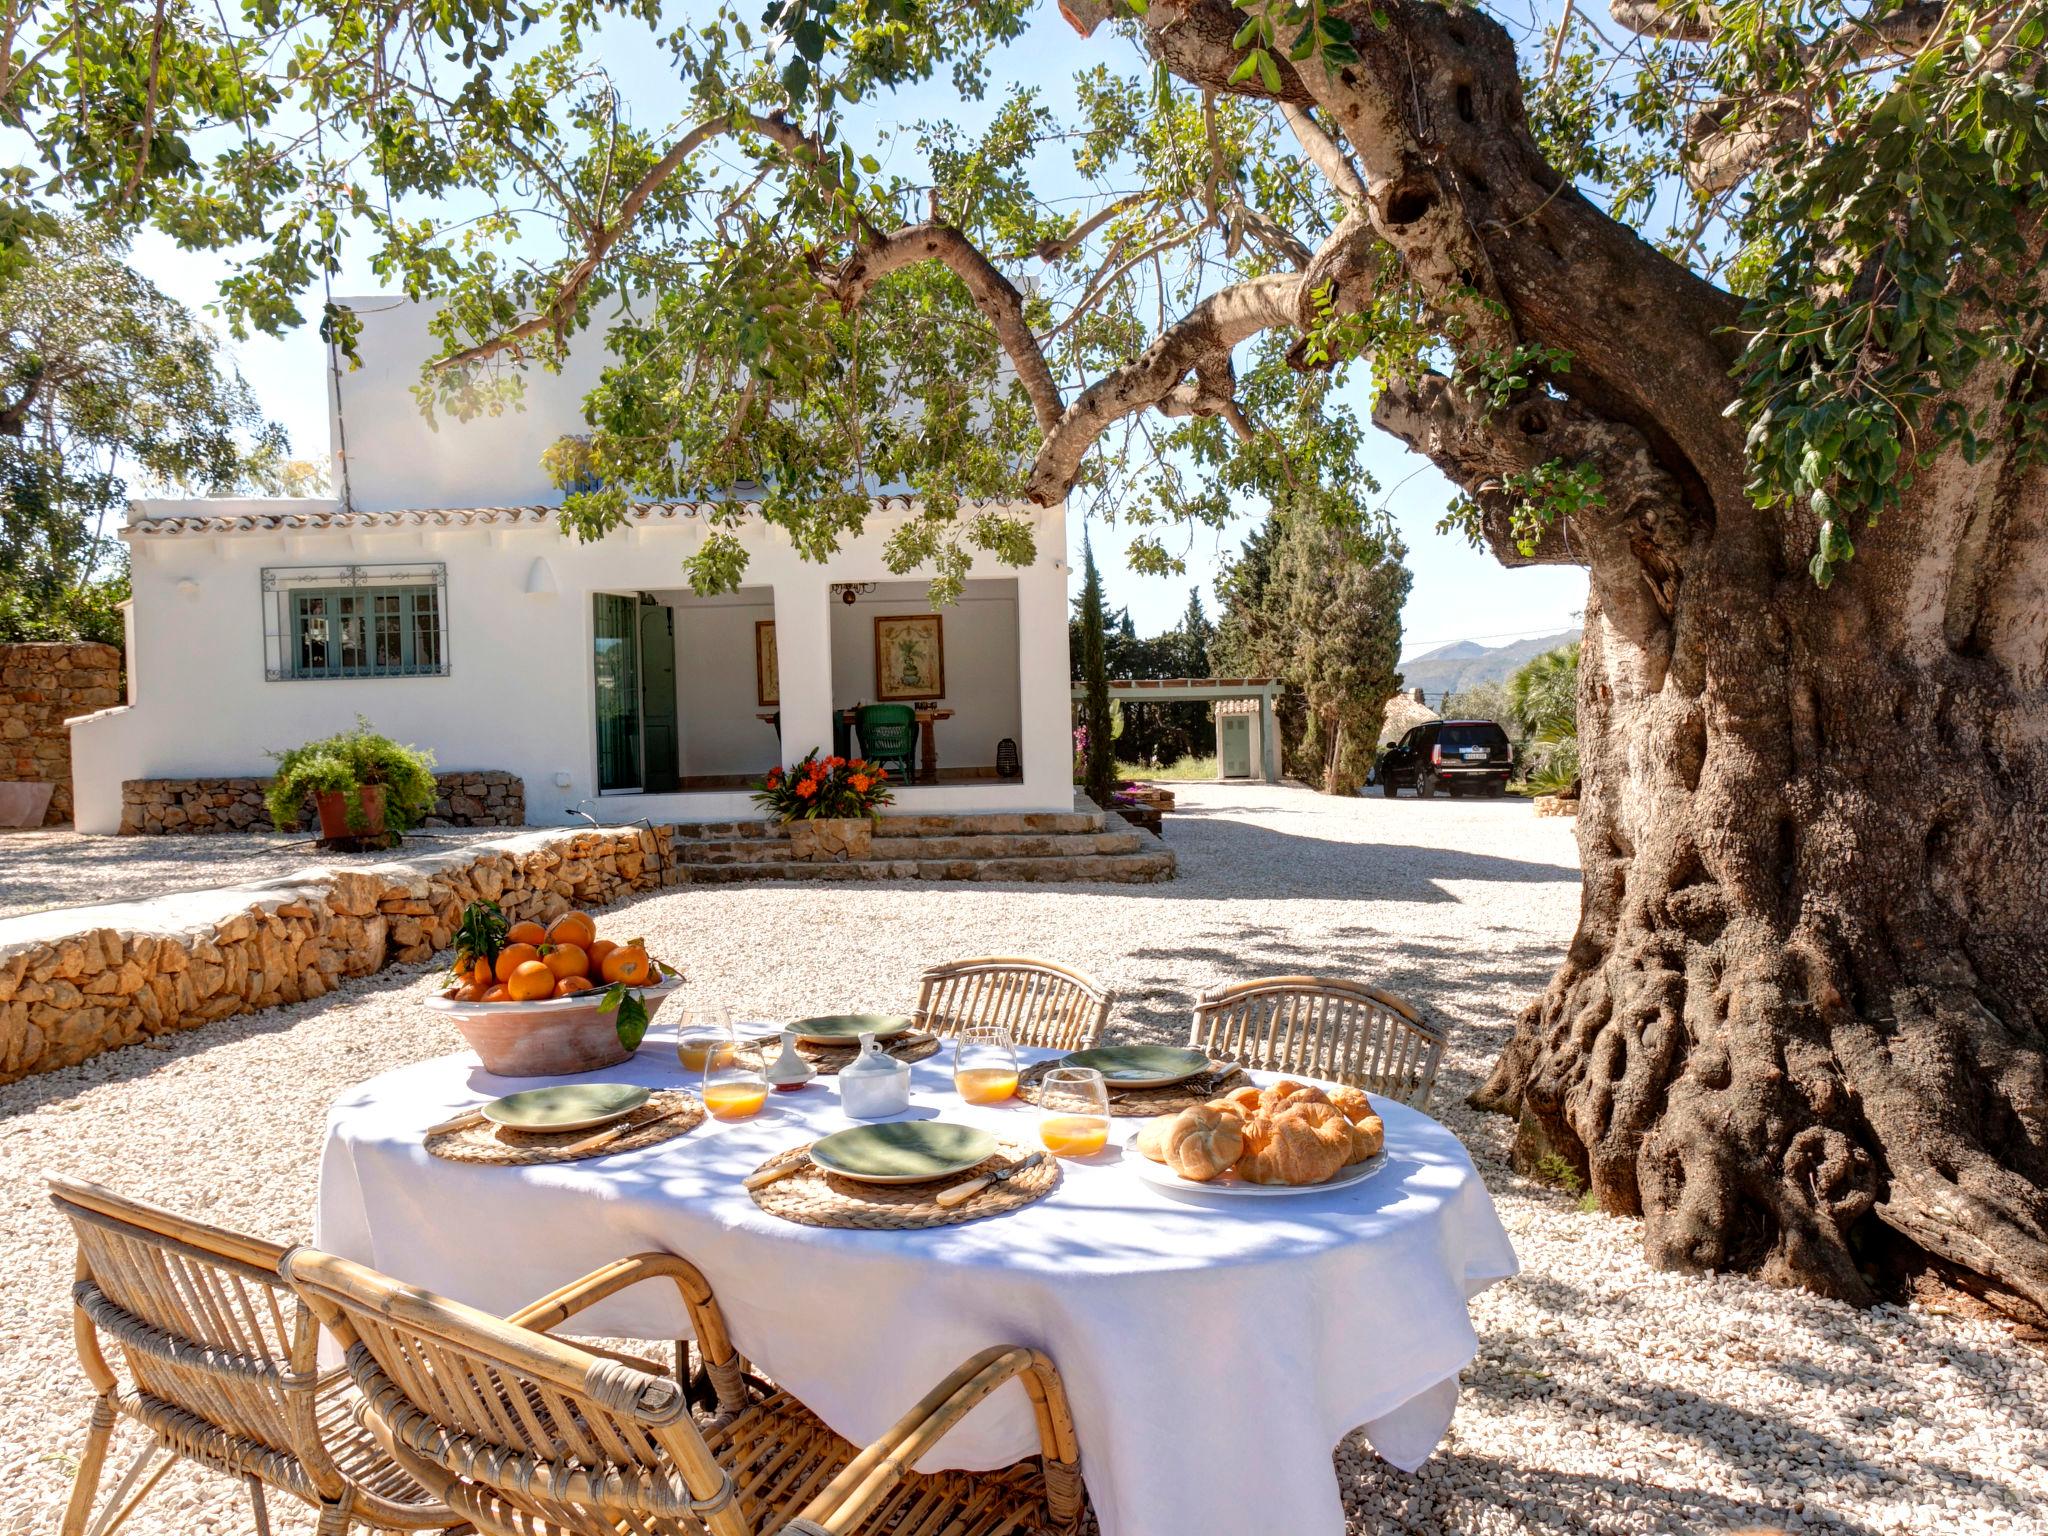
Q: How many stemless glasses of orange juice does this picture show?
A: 4